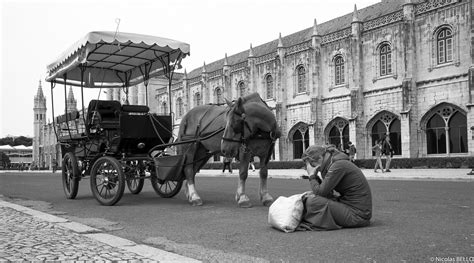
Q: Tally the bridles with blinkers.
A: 1